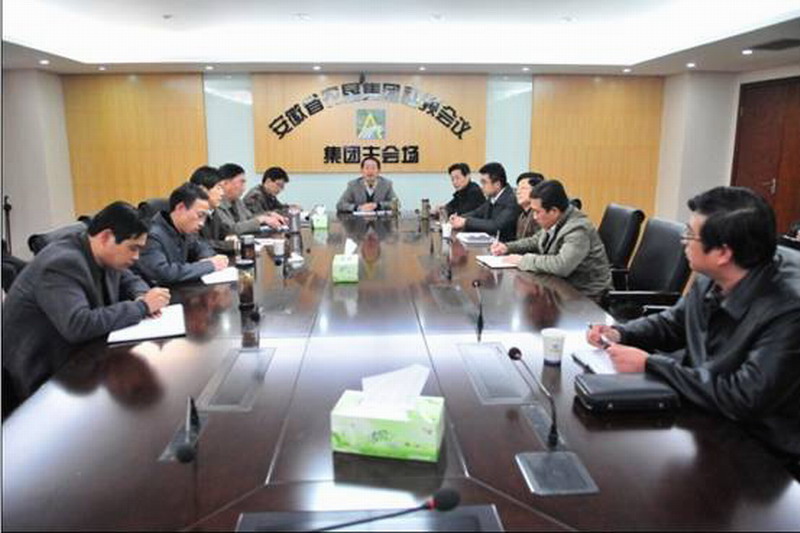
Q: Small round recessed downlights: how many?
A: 9